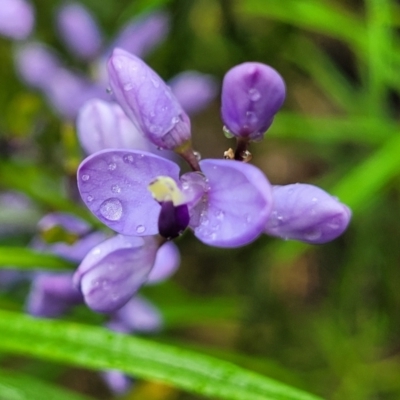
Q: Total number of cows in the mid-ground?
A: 0